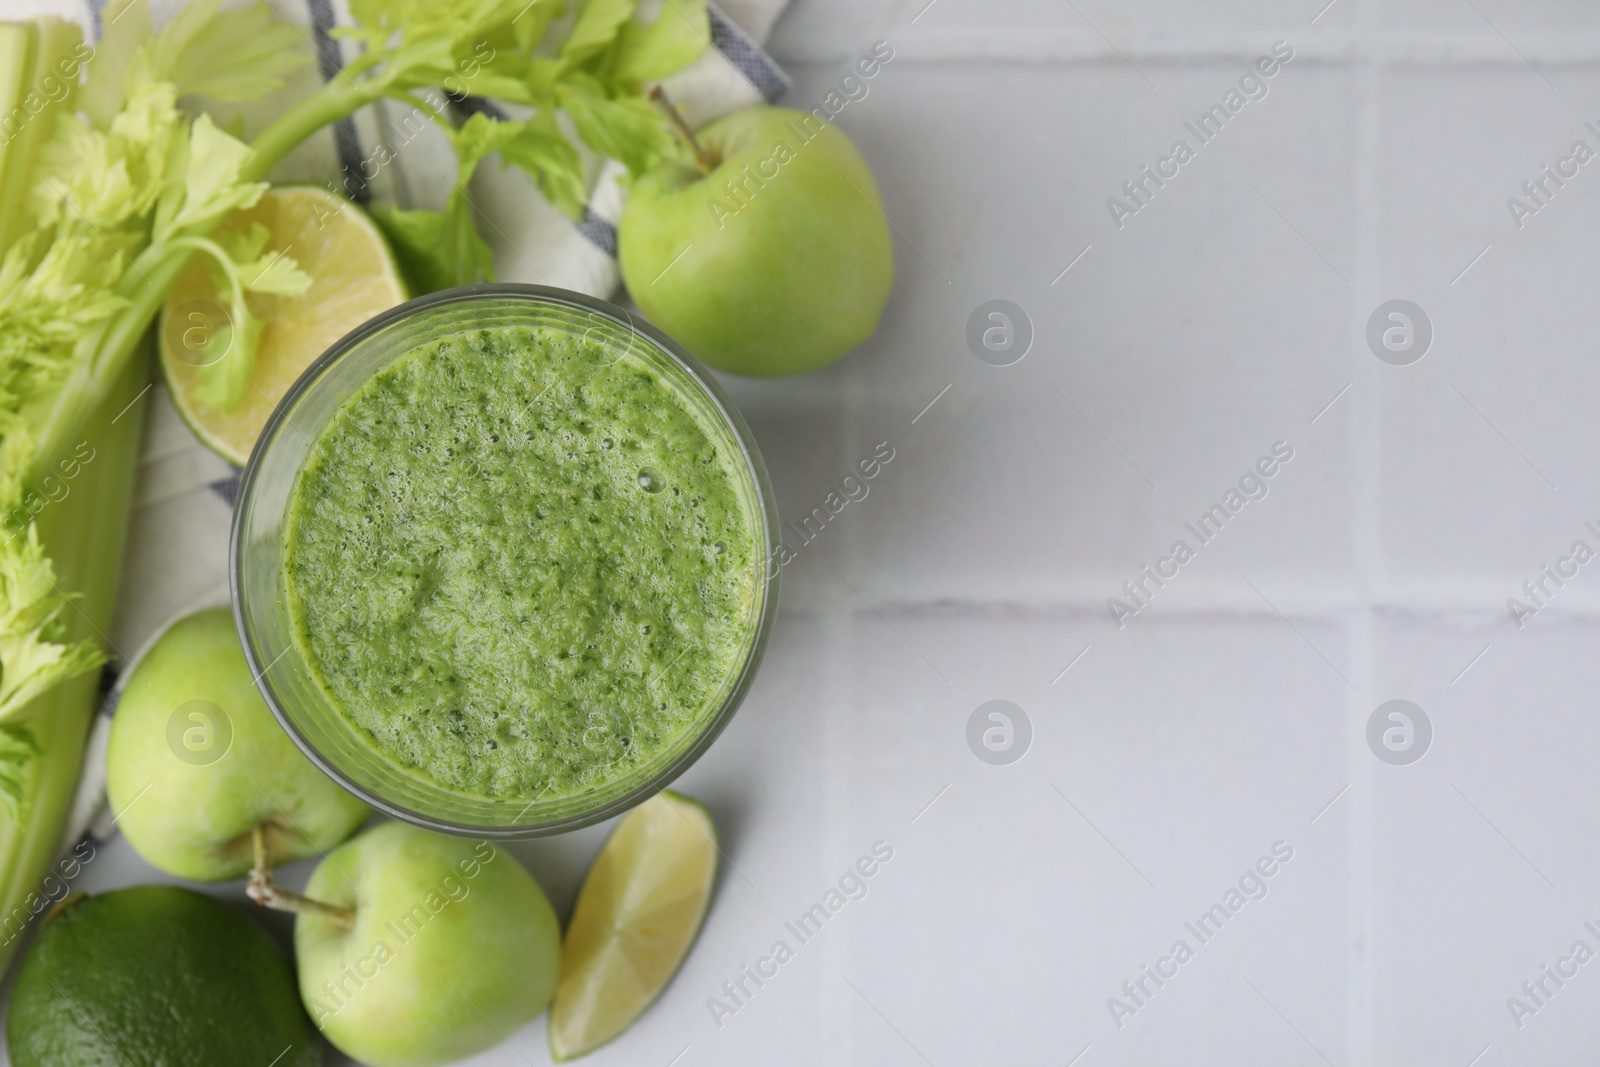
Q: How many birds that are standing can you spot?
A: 0